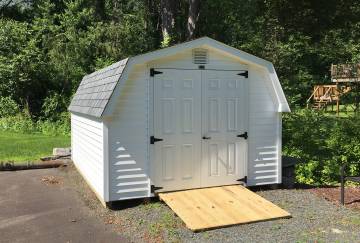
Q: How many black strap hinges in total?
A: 6